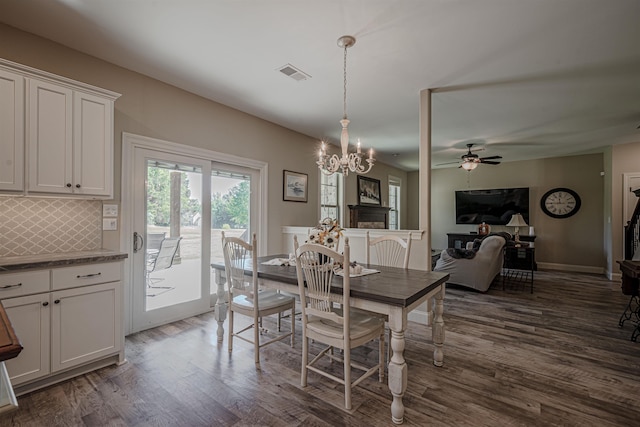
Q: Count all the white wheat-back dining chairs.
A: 4